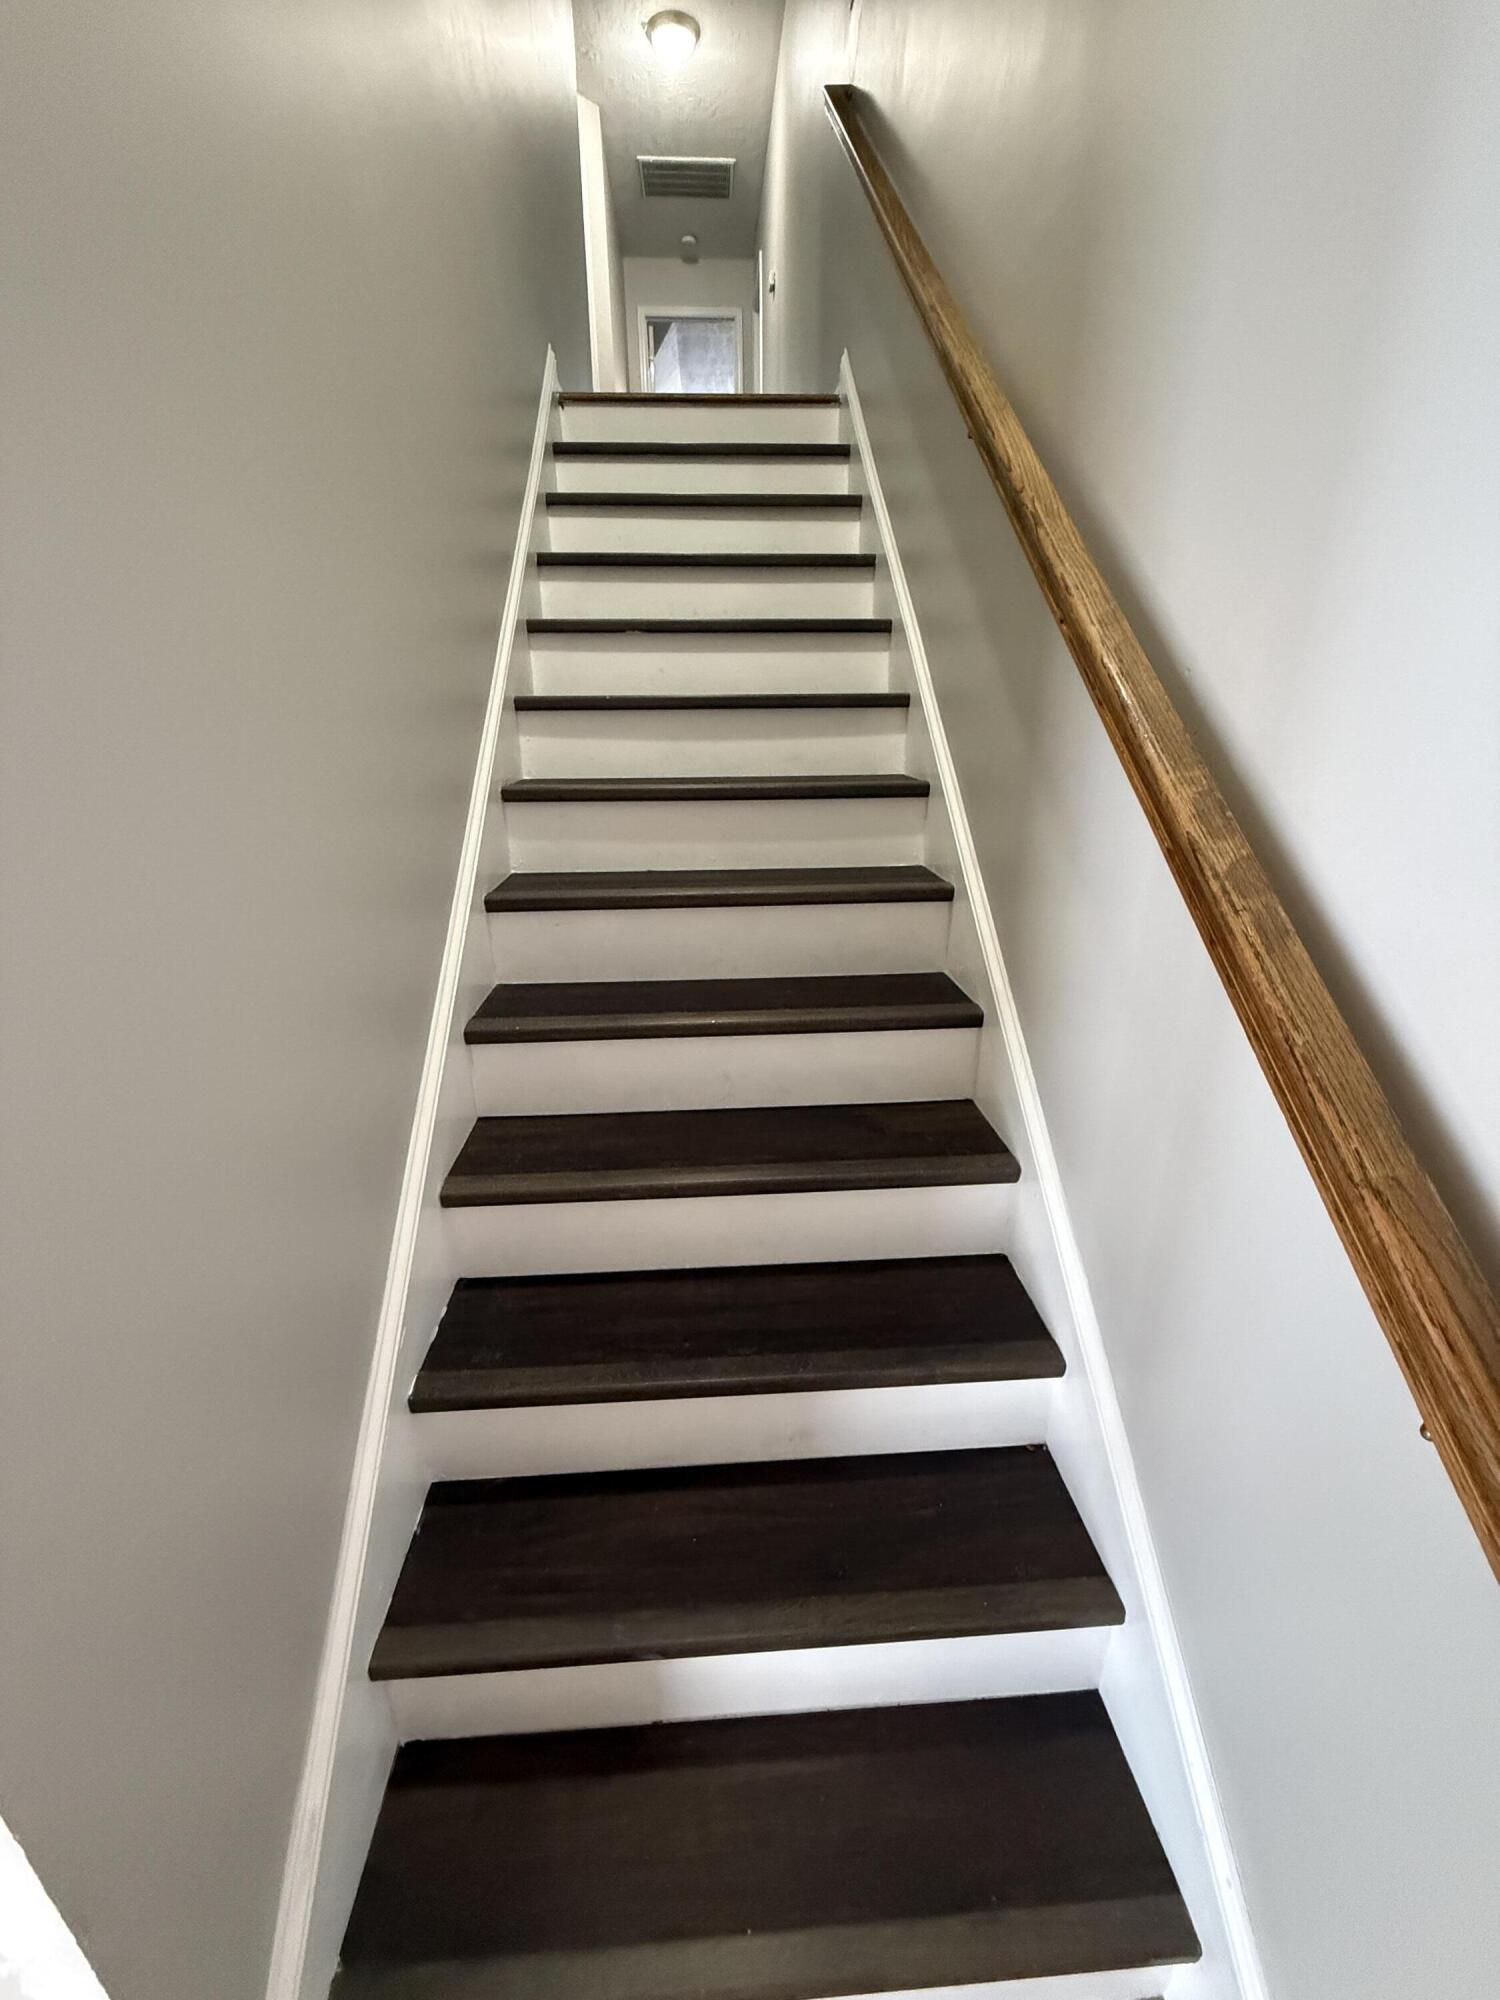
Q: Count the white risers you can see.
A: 13